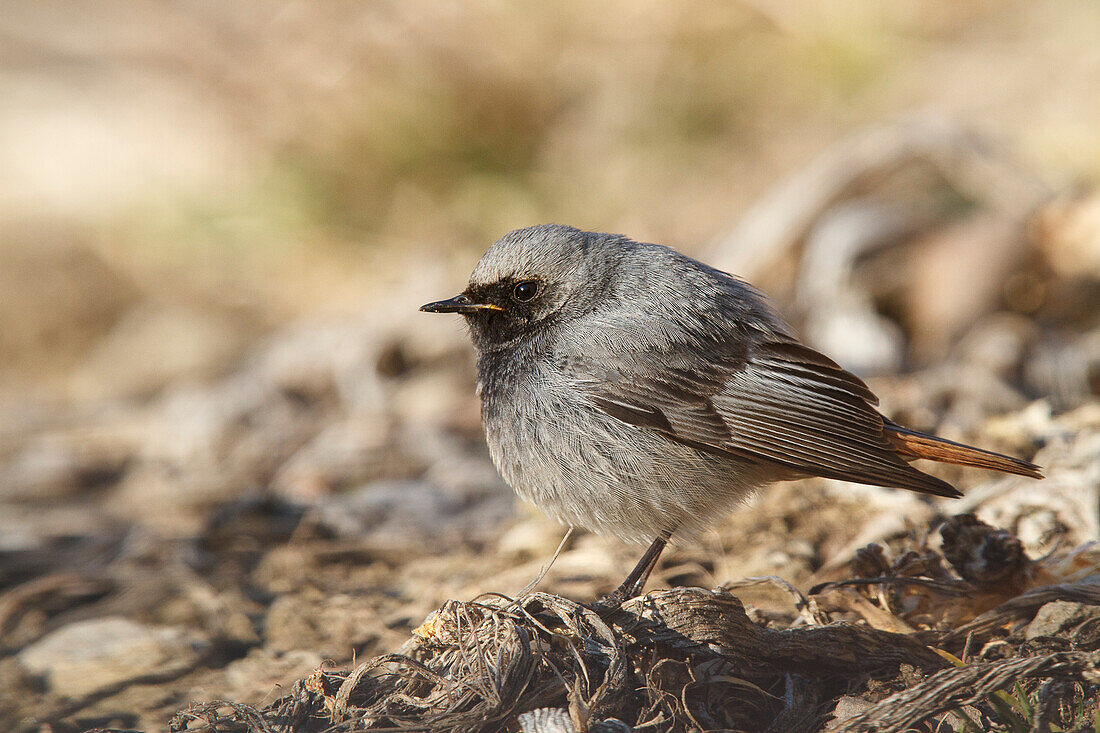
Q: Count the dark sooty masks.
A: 1